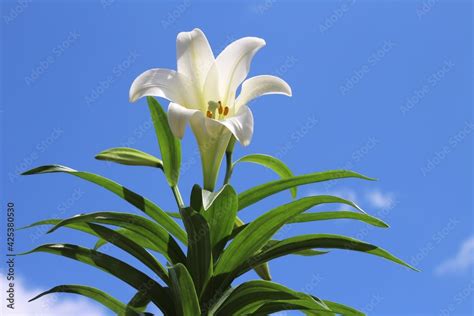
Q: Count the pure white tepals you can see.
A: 6